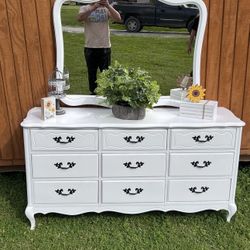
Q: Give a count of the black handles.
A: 9